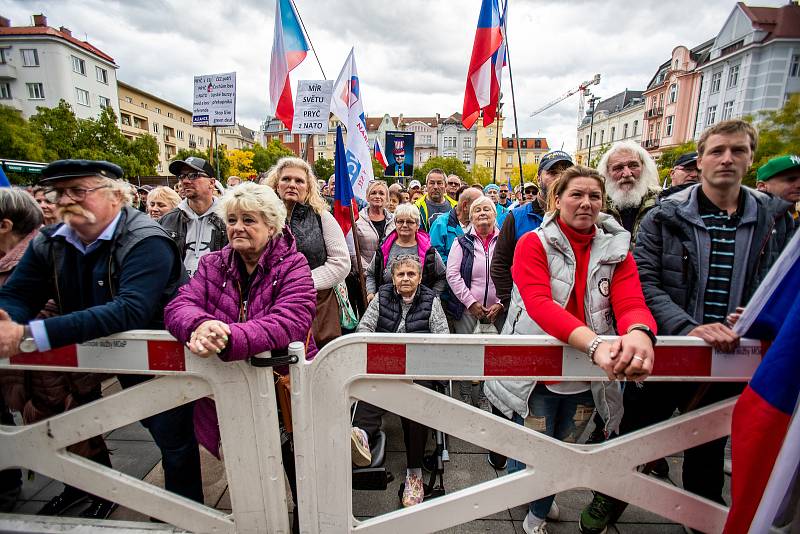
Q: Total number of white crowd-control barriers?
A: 2